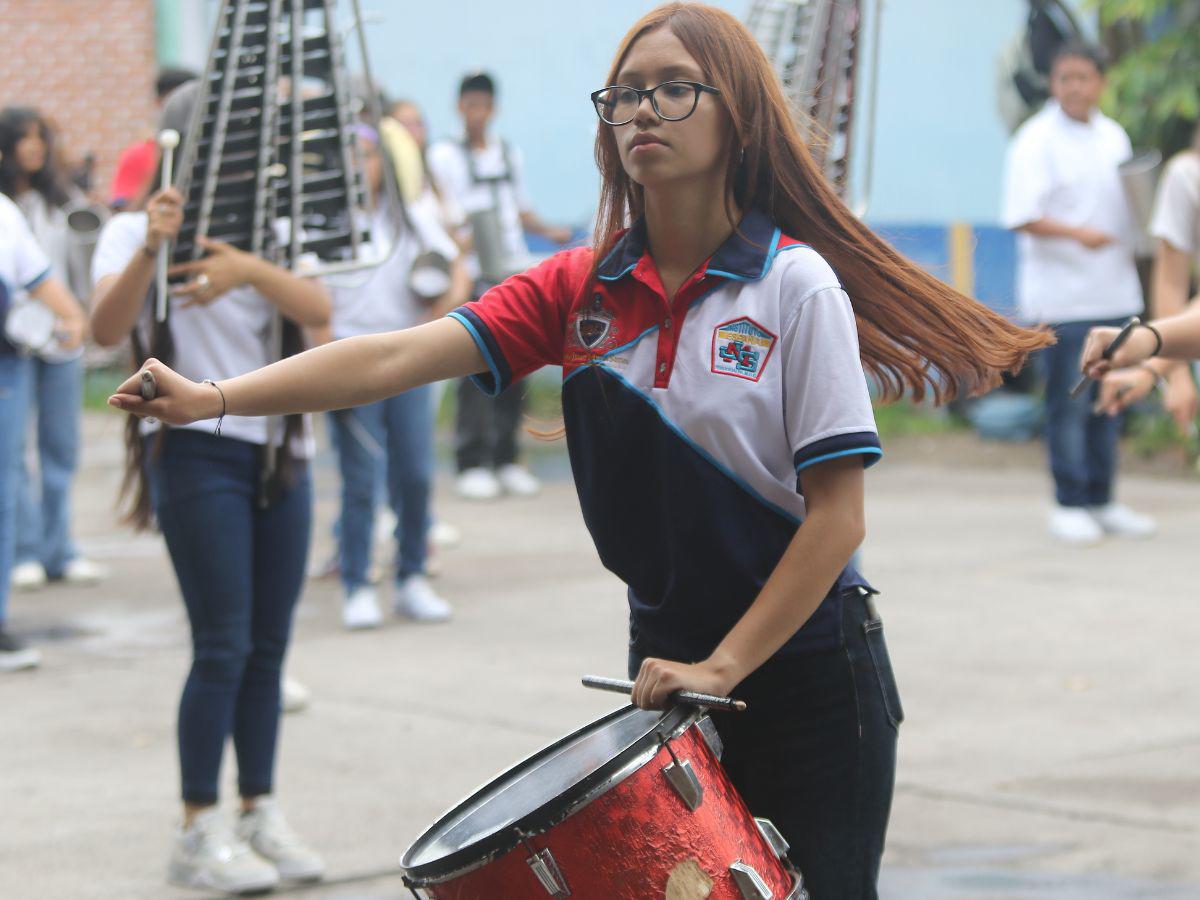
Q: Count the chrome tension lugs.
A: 5